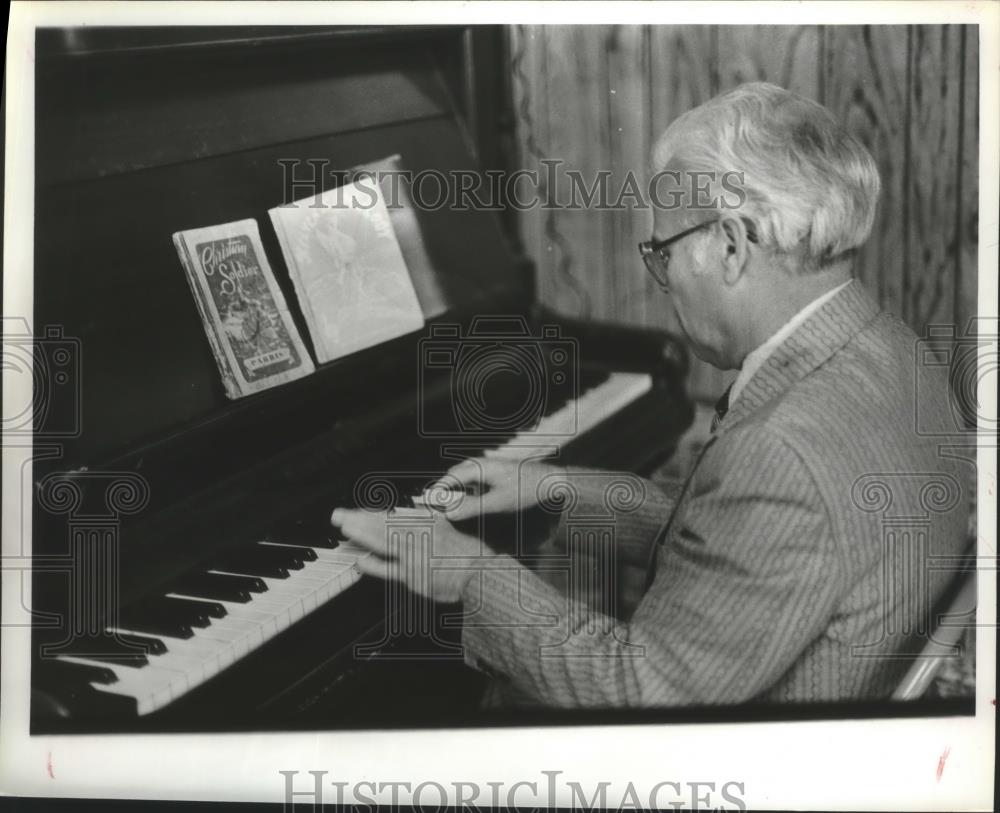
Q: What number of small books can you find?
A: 2